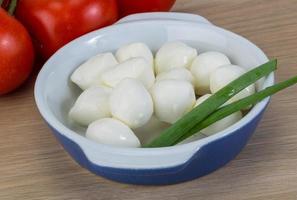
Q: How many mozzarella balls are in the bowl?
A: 12